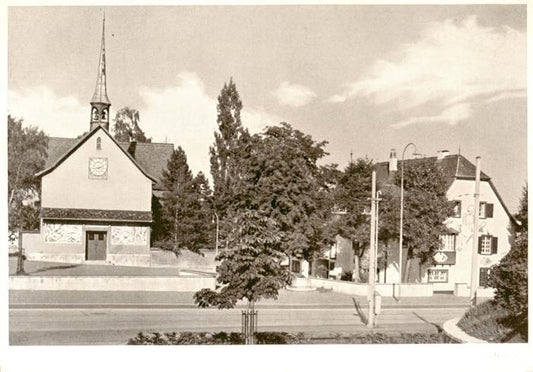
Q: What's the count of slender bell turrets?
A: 1